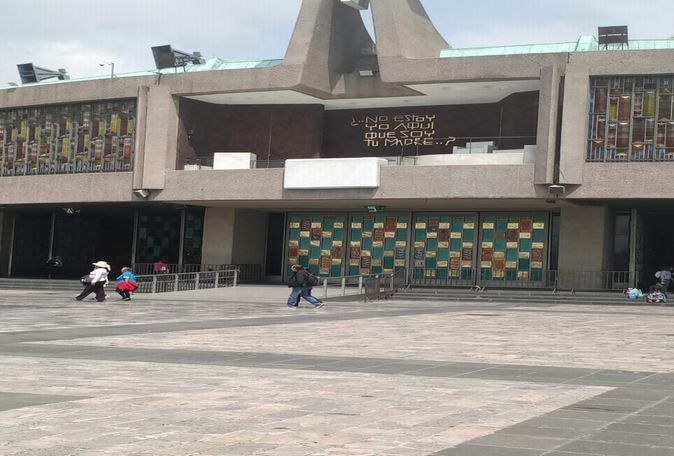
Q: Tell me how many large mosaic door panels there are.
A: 4